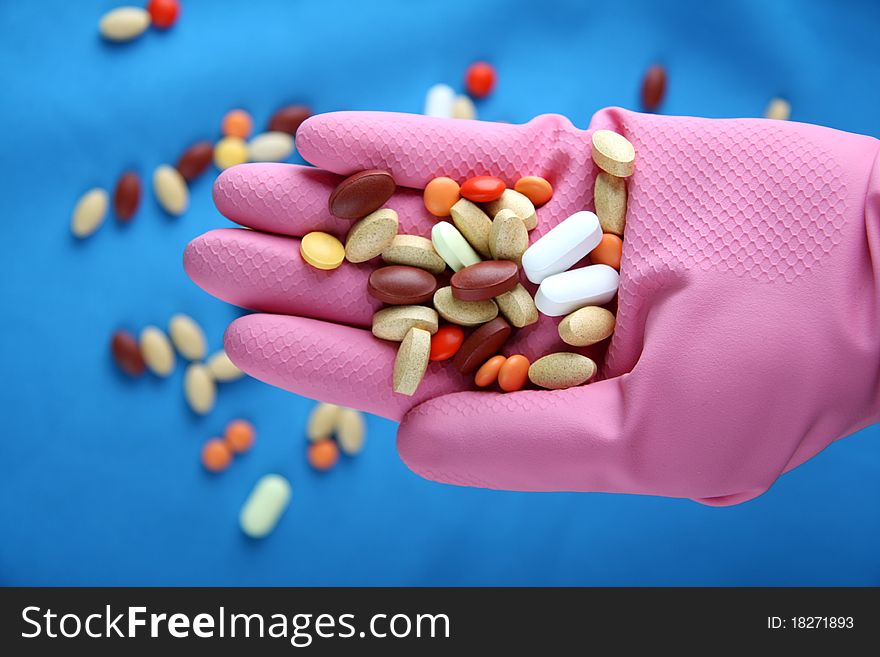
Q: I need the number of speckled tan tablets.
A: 13